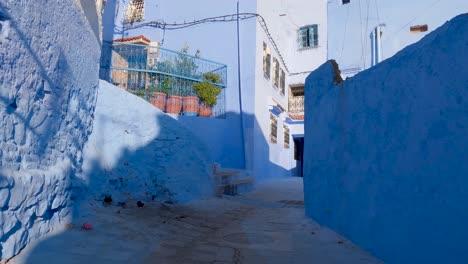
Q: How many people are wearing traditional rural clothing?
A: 0